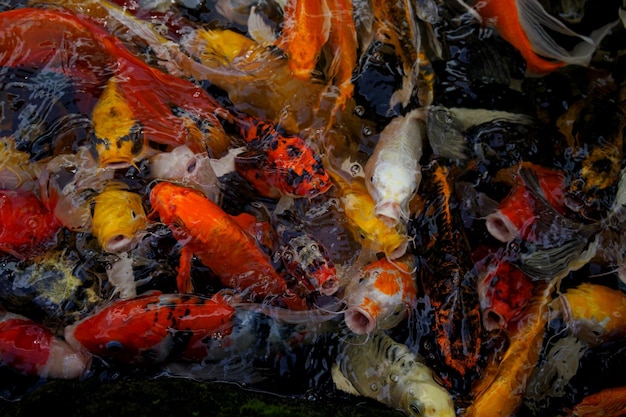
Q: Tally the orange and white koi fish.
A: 1